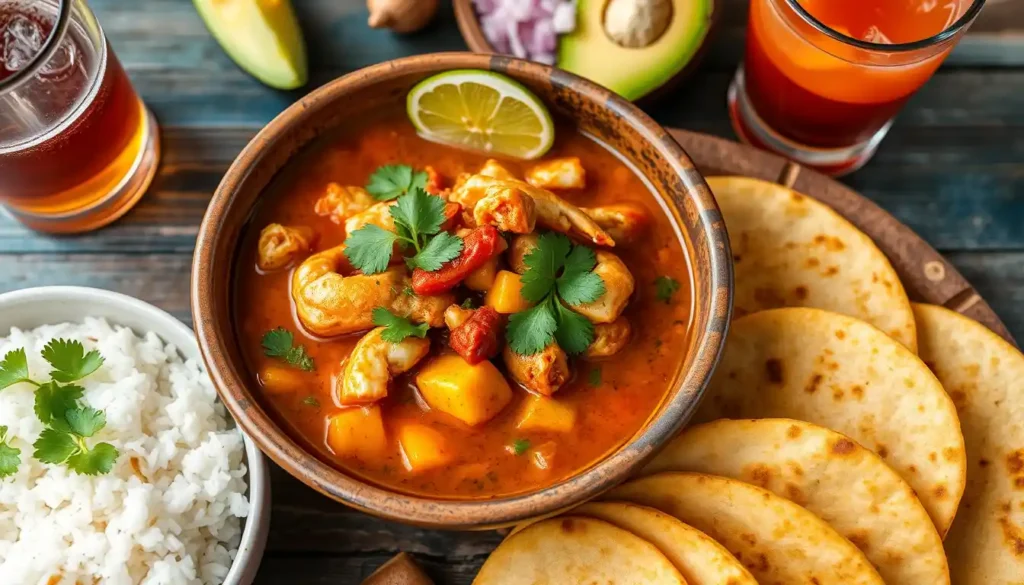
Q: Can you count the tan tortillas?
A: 7